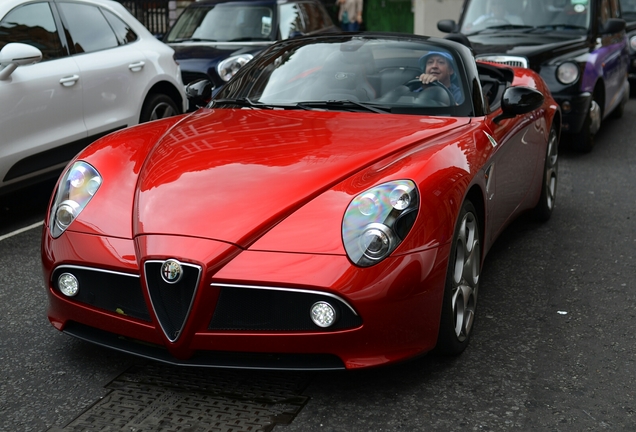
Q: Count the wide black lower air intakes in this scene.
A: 2